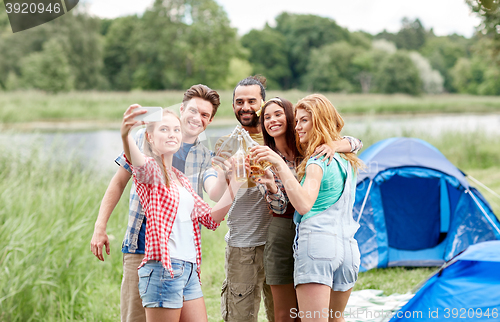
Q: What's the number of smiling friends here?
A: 5